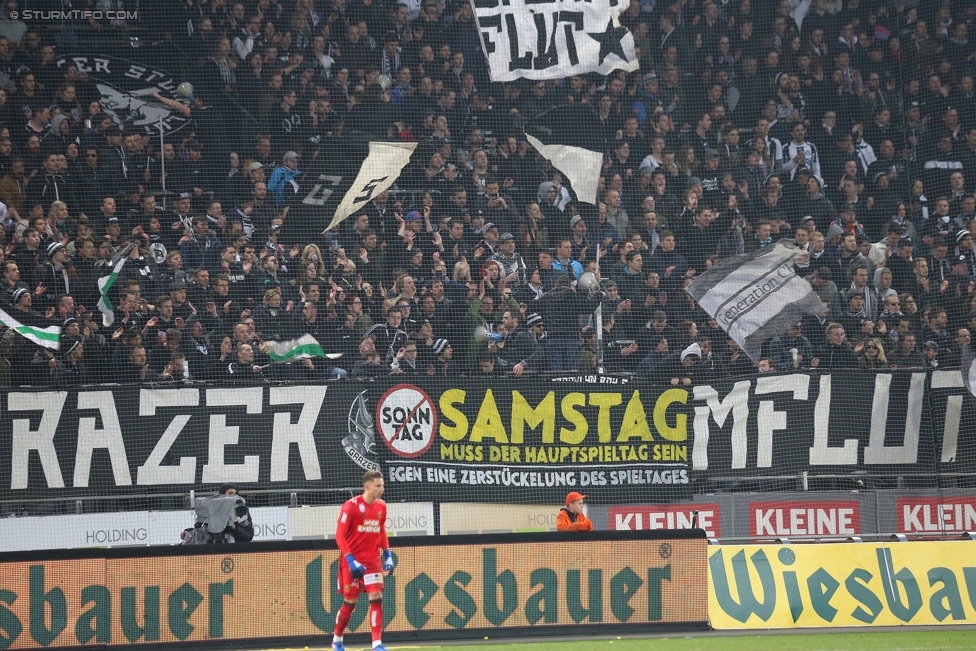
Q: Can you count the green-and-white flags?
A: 3